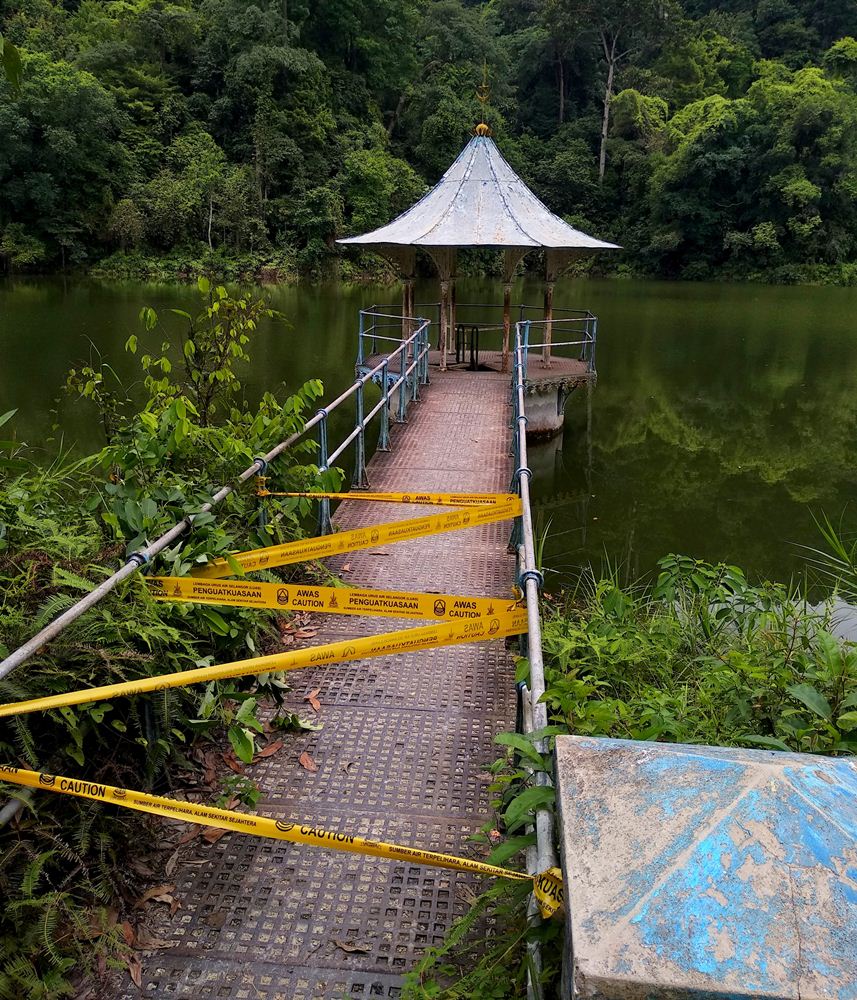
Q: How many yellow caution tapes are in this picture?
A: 5